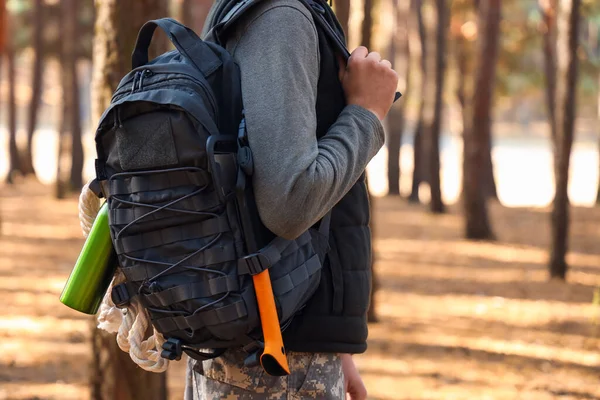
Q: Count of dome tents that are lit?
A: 0